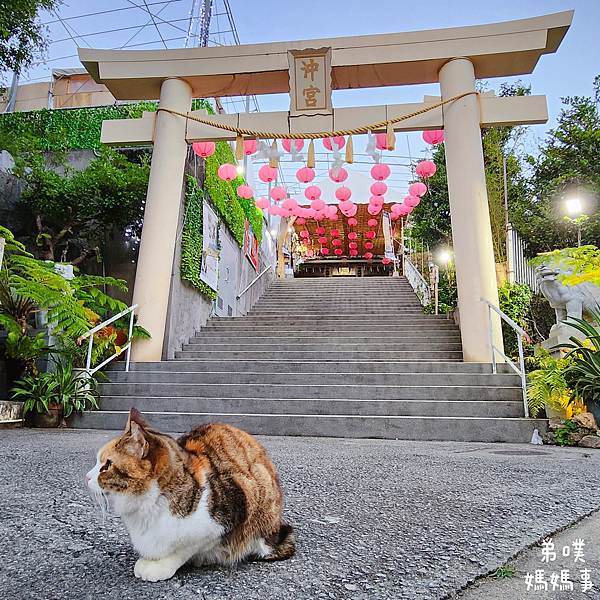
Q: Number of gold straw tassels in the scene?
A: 5